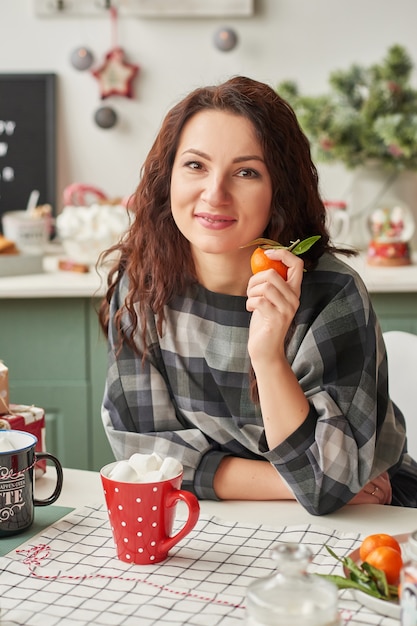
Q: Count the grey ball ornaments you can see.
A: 3